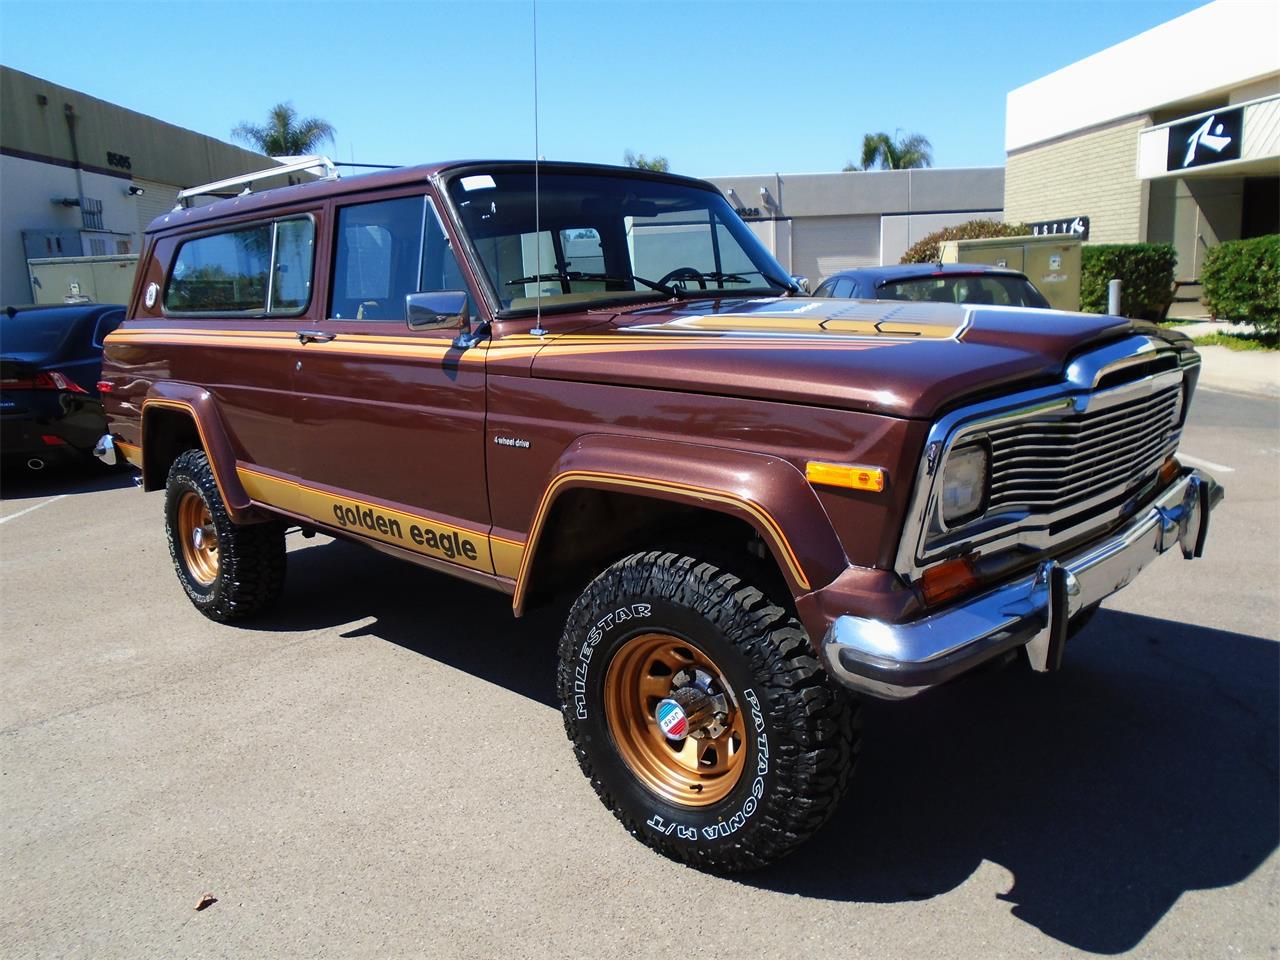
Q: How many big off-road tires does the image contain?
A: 2